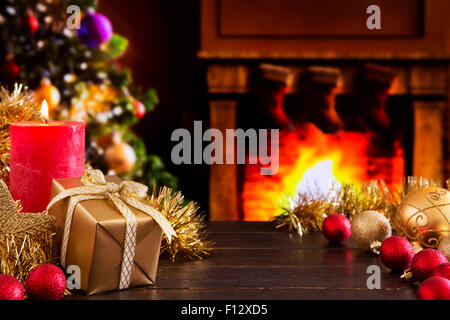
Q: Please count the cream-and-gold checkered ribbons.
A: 1